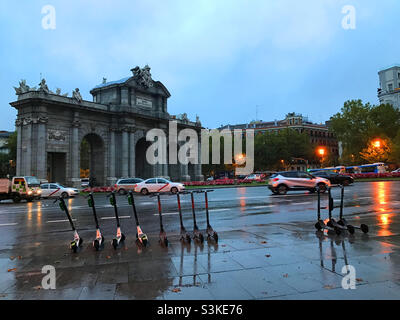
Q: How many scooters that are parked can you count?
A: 11